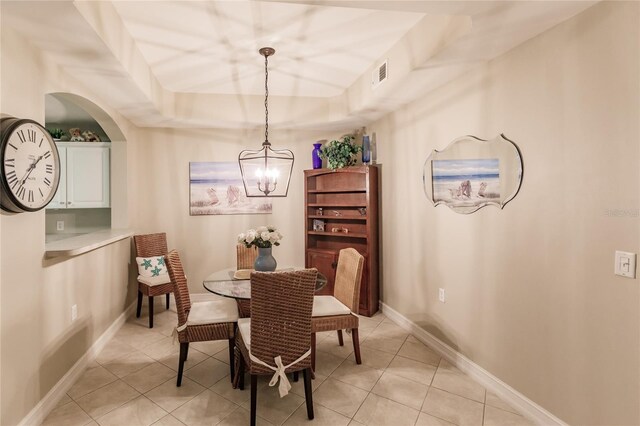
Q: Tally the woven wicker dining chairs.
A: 5